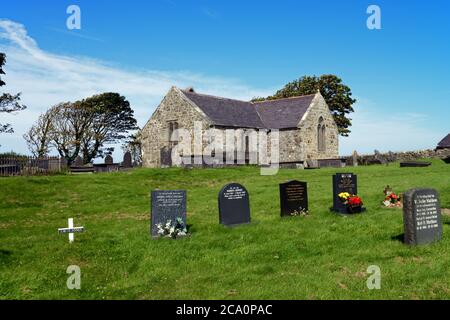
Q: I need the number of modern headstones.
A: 5